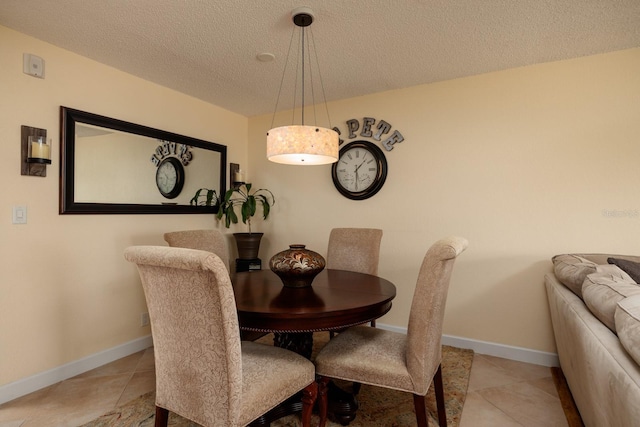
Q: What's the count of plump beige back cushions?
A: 3